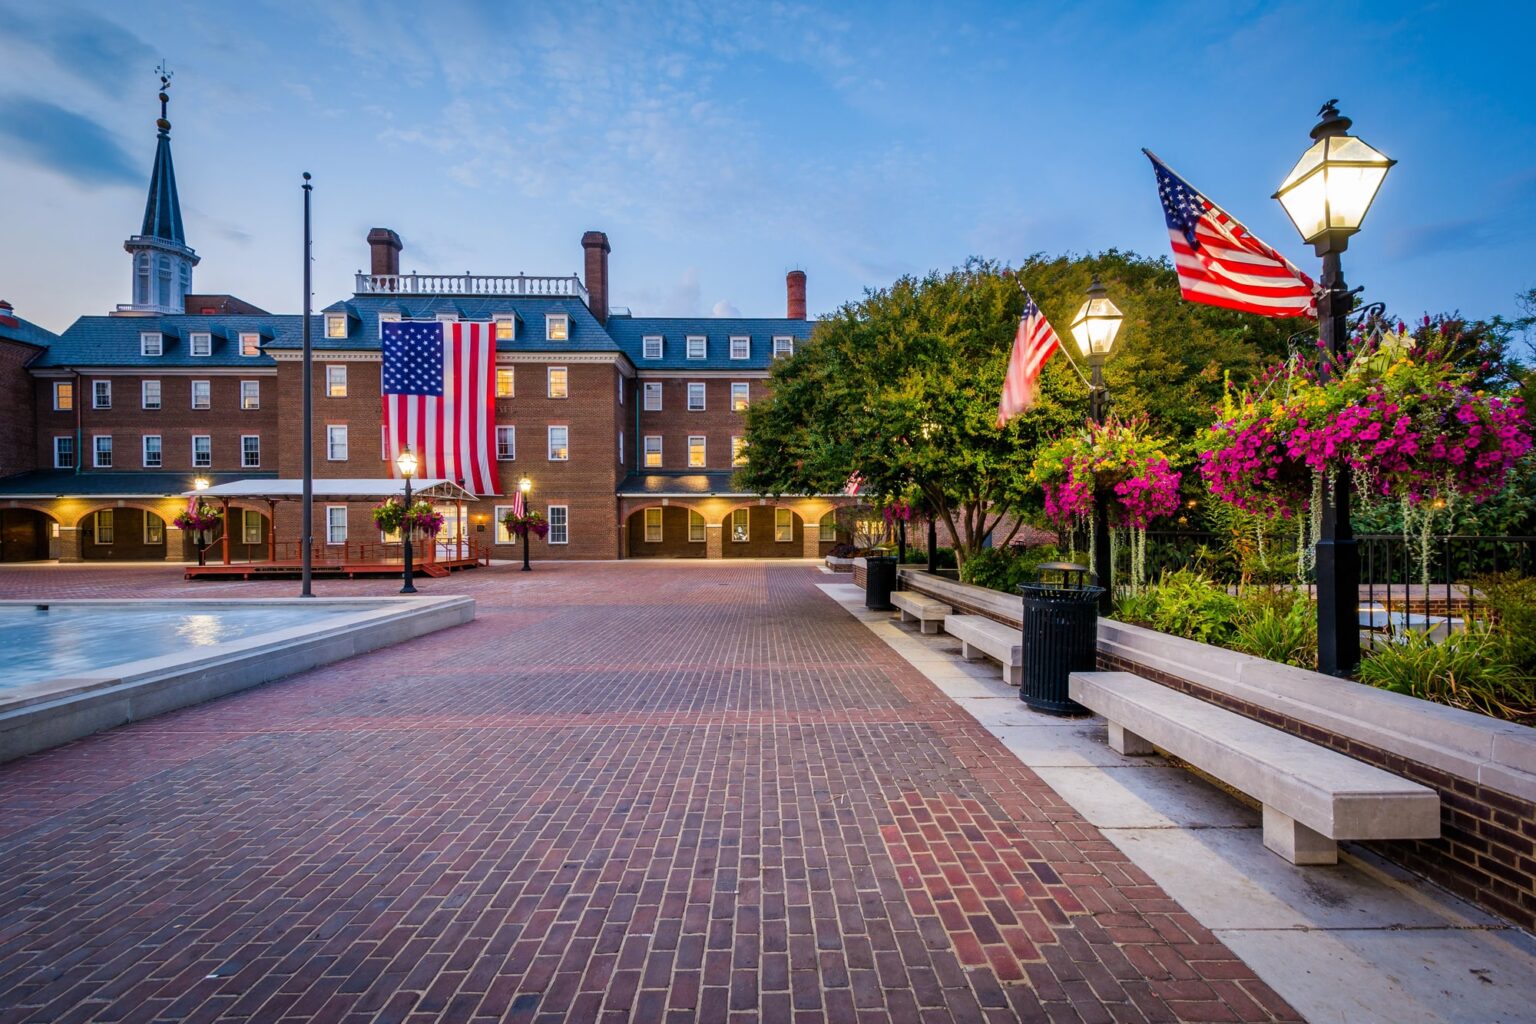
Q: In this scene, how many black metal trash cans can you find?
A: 2